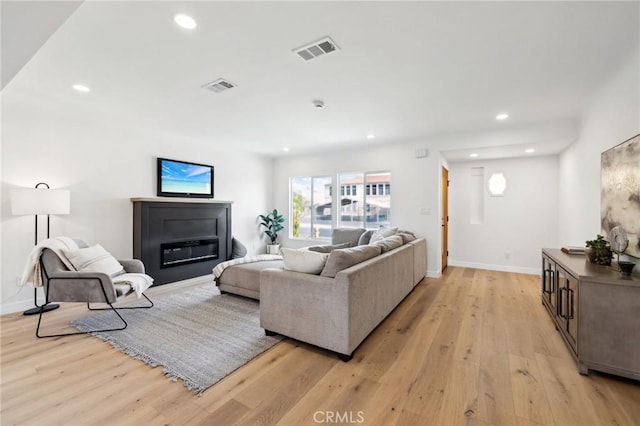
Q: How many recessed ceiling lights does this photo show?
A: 7